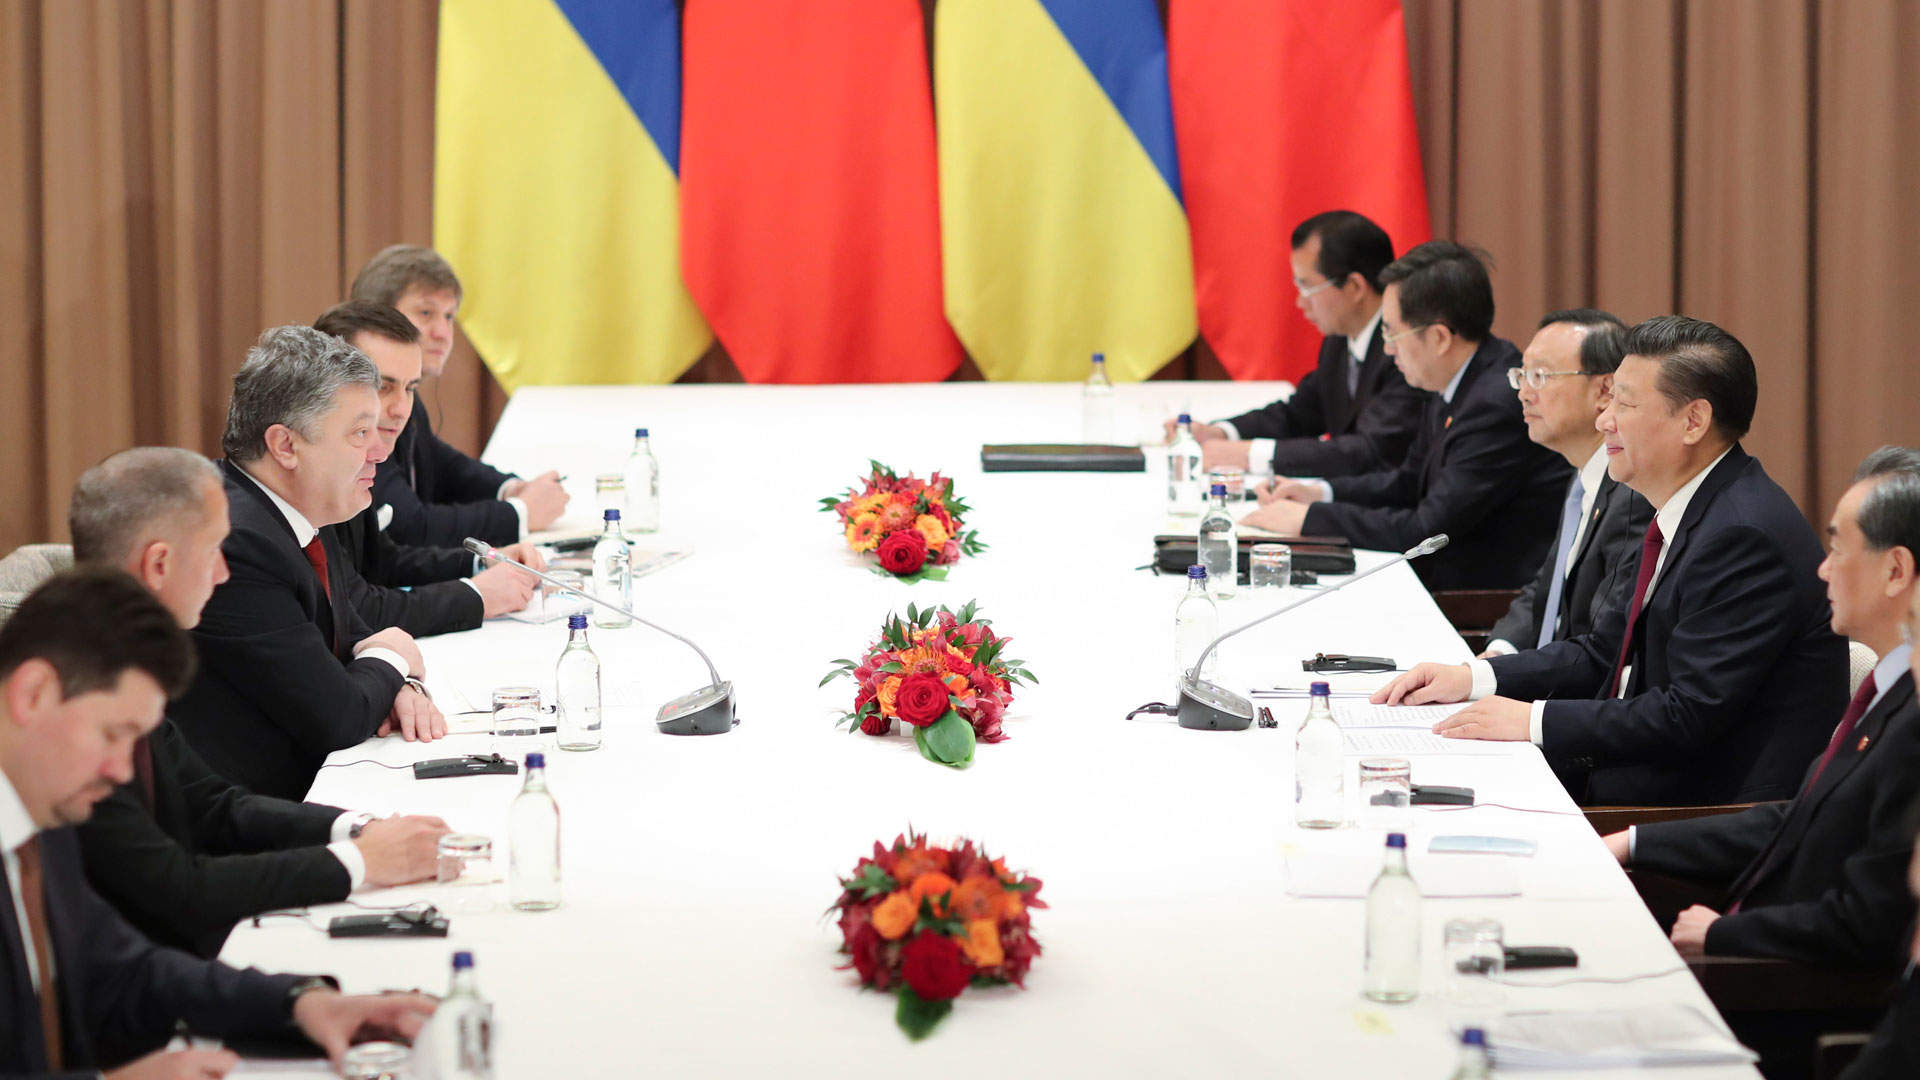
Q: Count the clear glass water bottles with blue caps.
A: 12